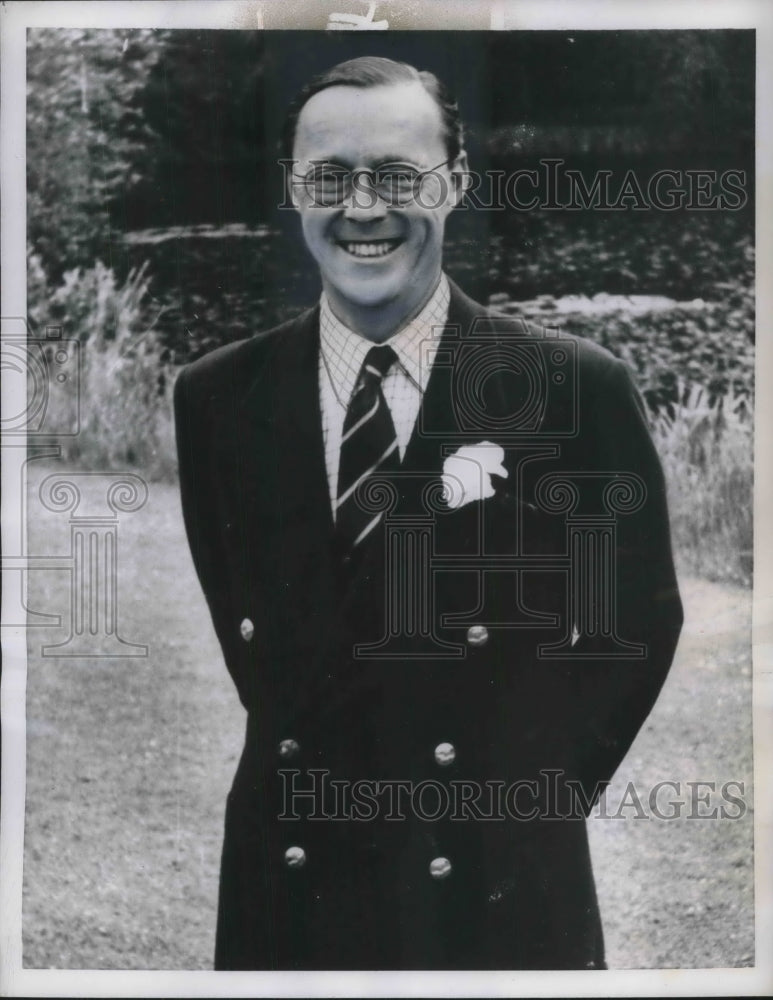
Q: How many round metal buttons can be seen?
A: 6